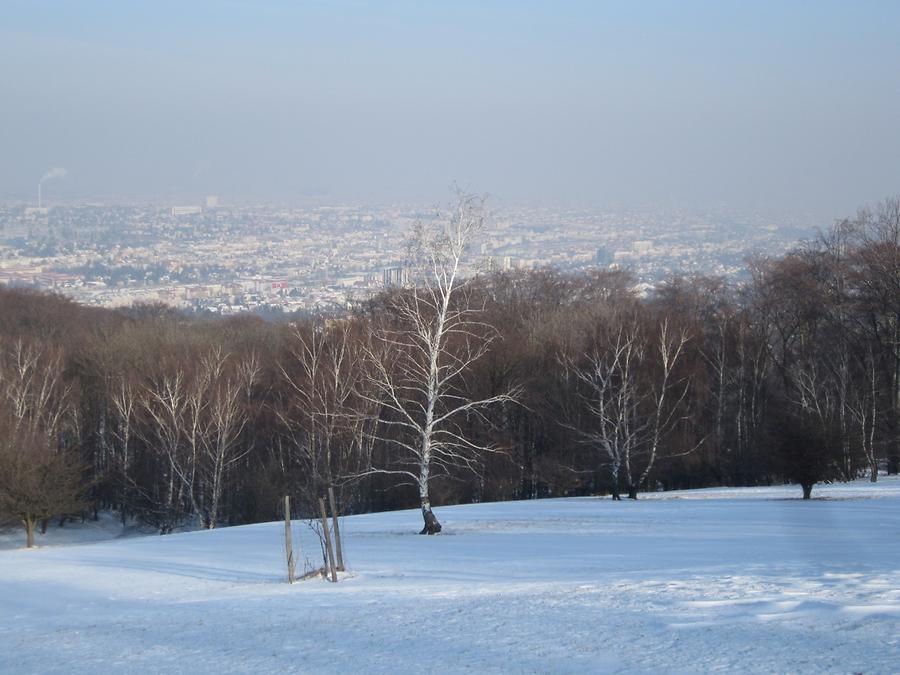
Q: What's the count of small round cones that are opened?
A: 0